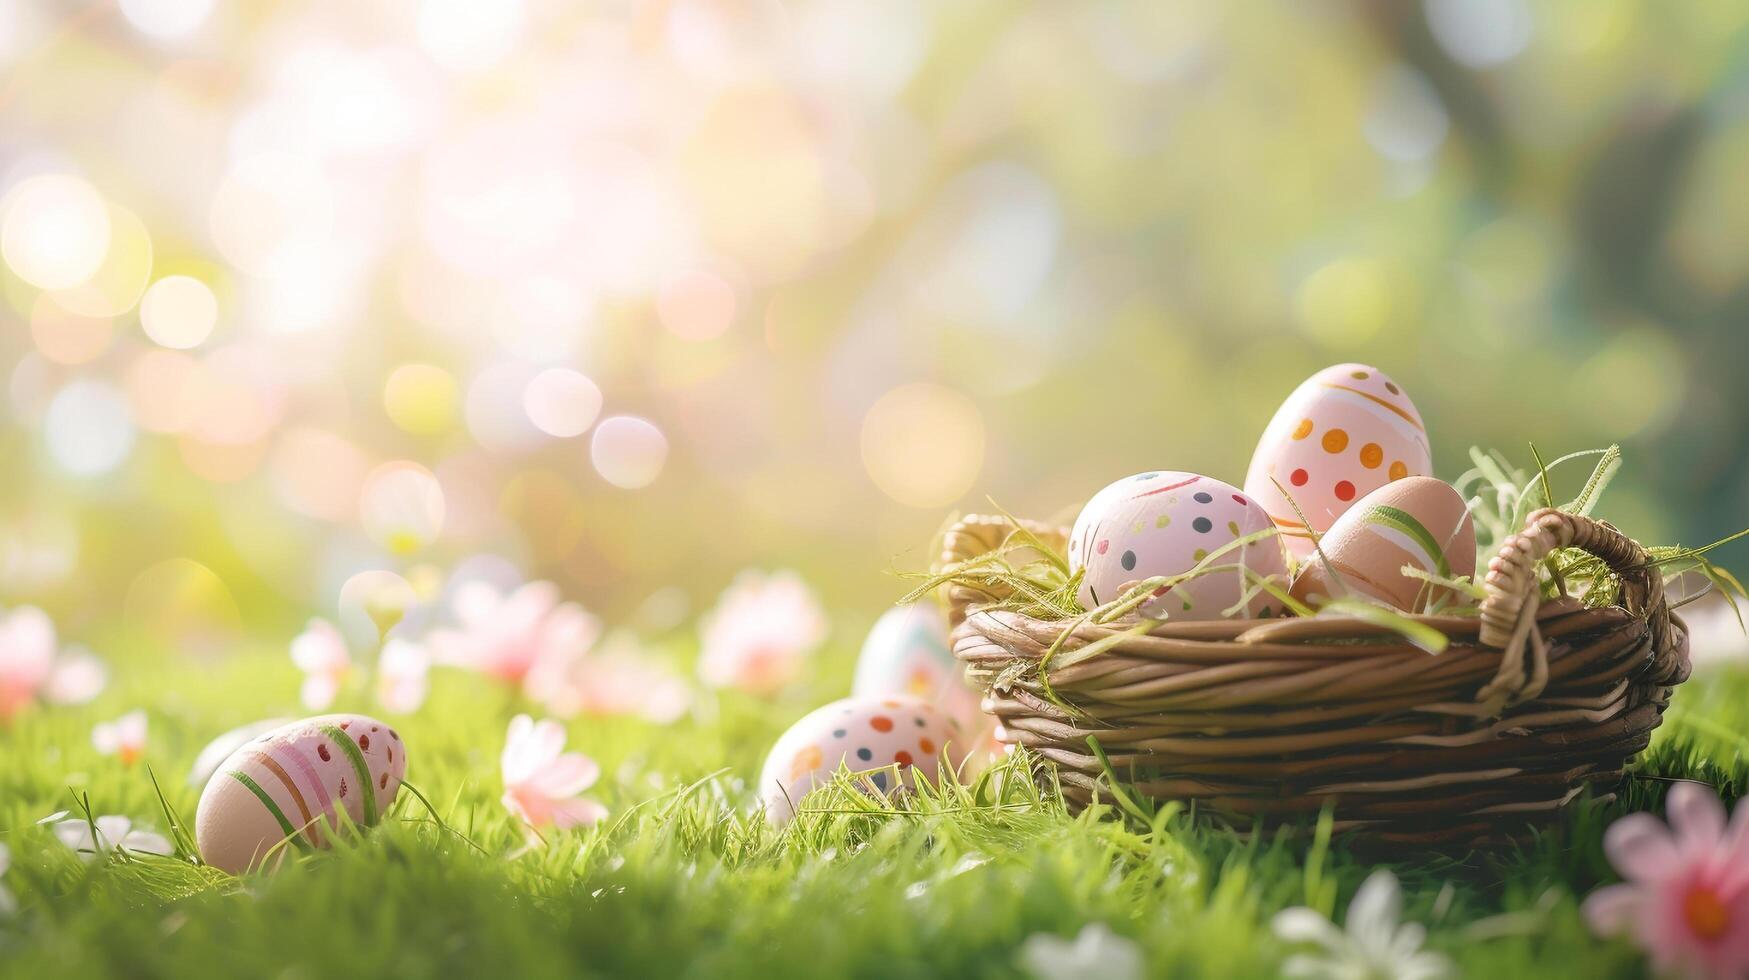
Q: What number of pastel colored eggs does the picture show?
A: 7